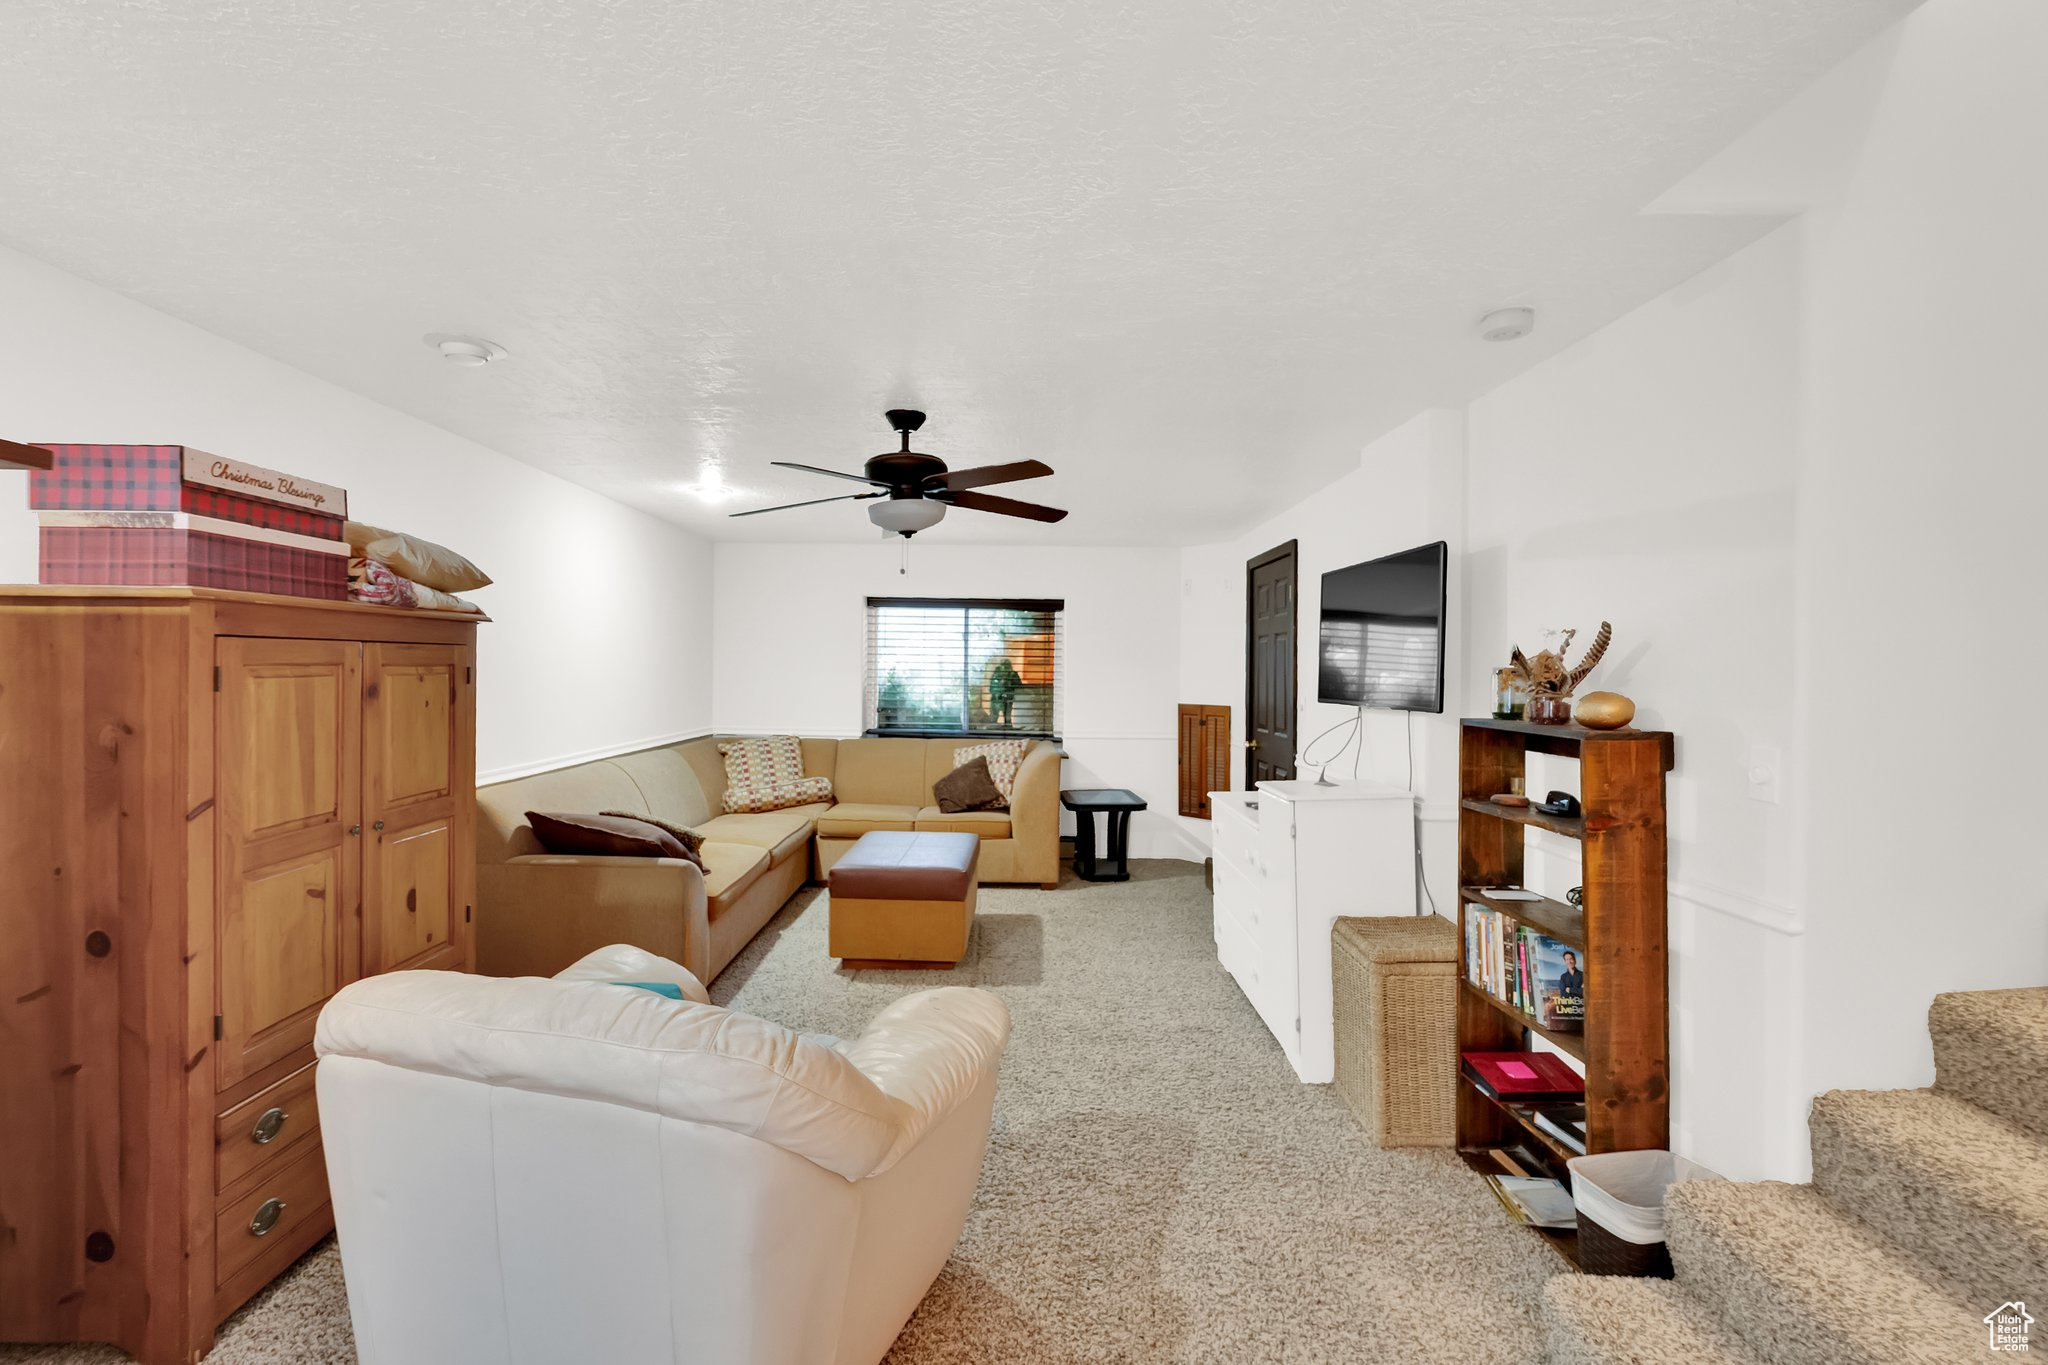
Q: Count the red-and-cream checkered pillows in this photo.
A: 3